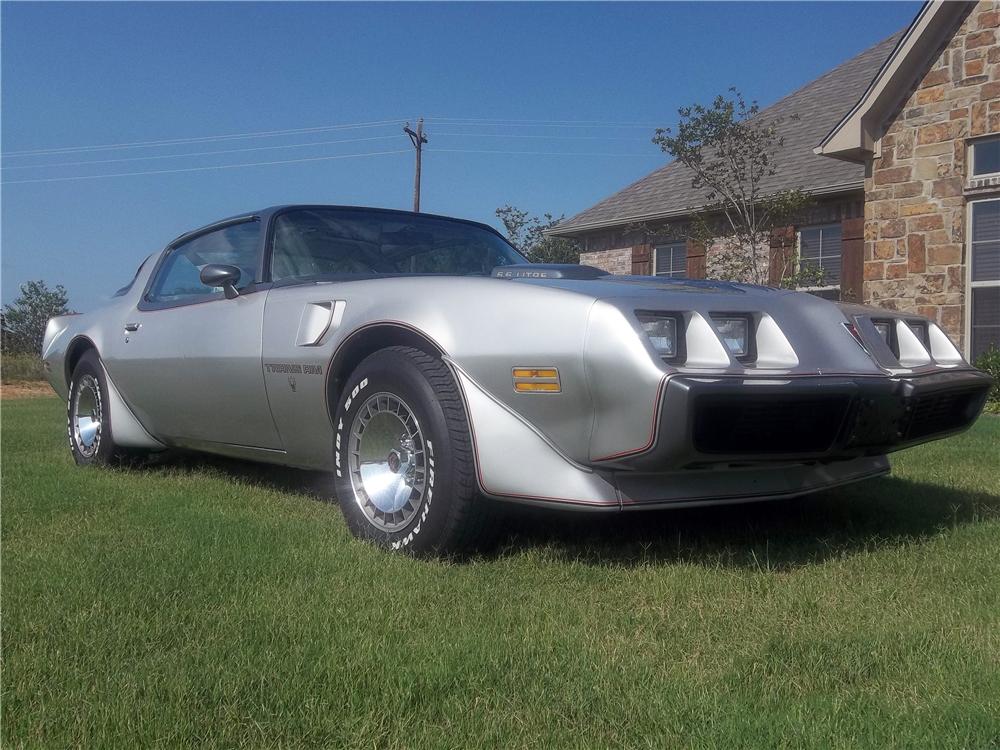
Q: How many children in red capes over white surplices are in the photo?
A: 0